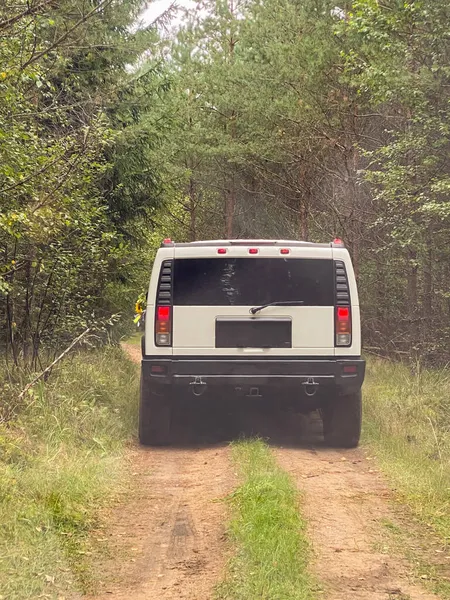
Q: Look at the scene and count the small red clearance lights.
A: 5